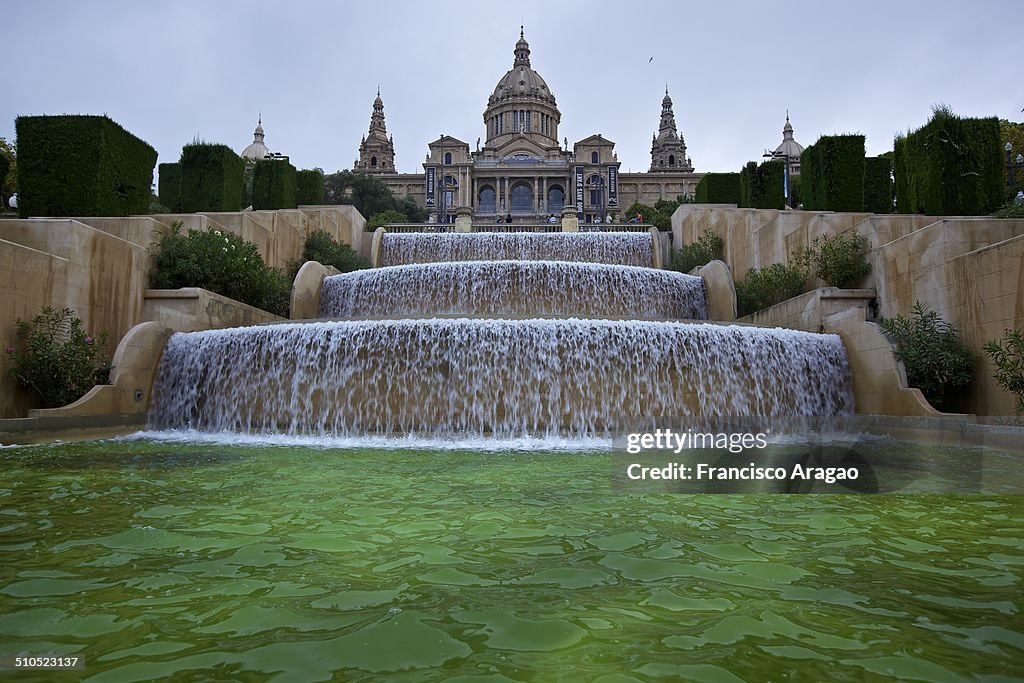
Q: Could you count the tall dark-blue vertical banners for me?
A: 3